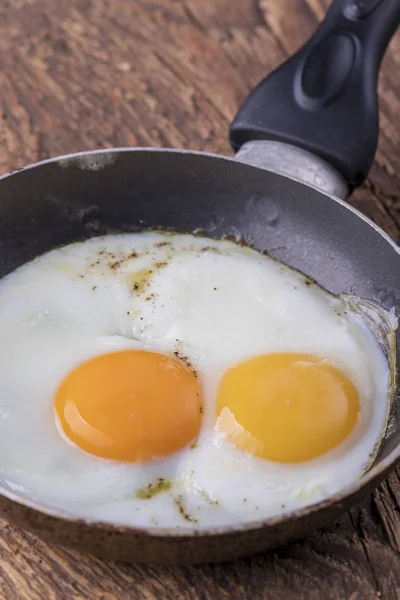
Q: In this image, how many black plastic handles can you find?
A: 1